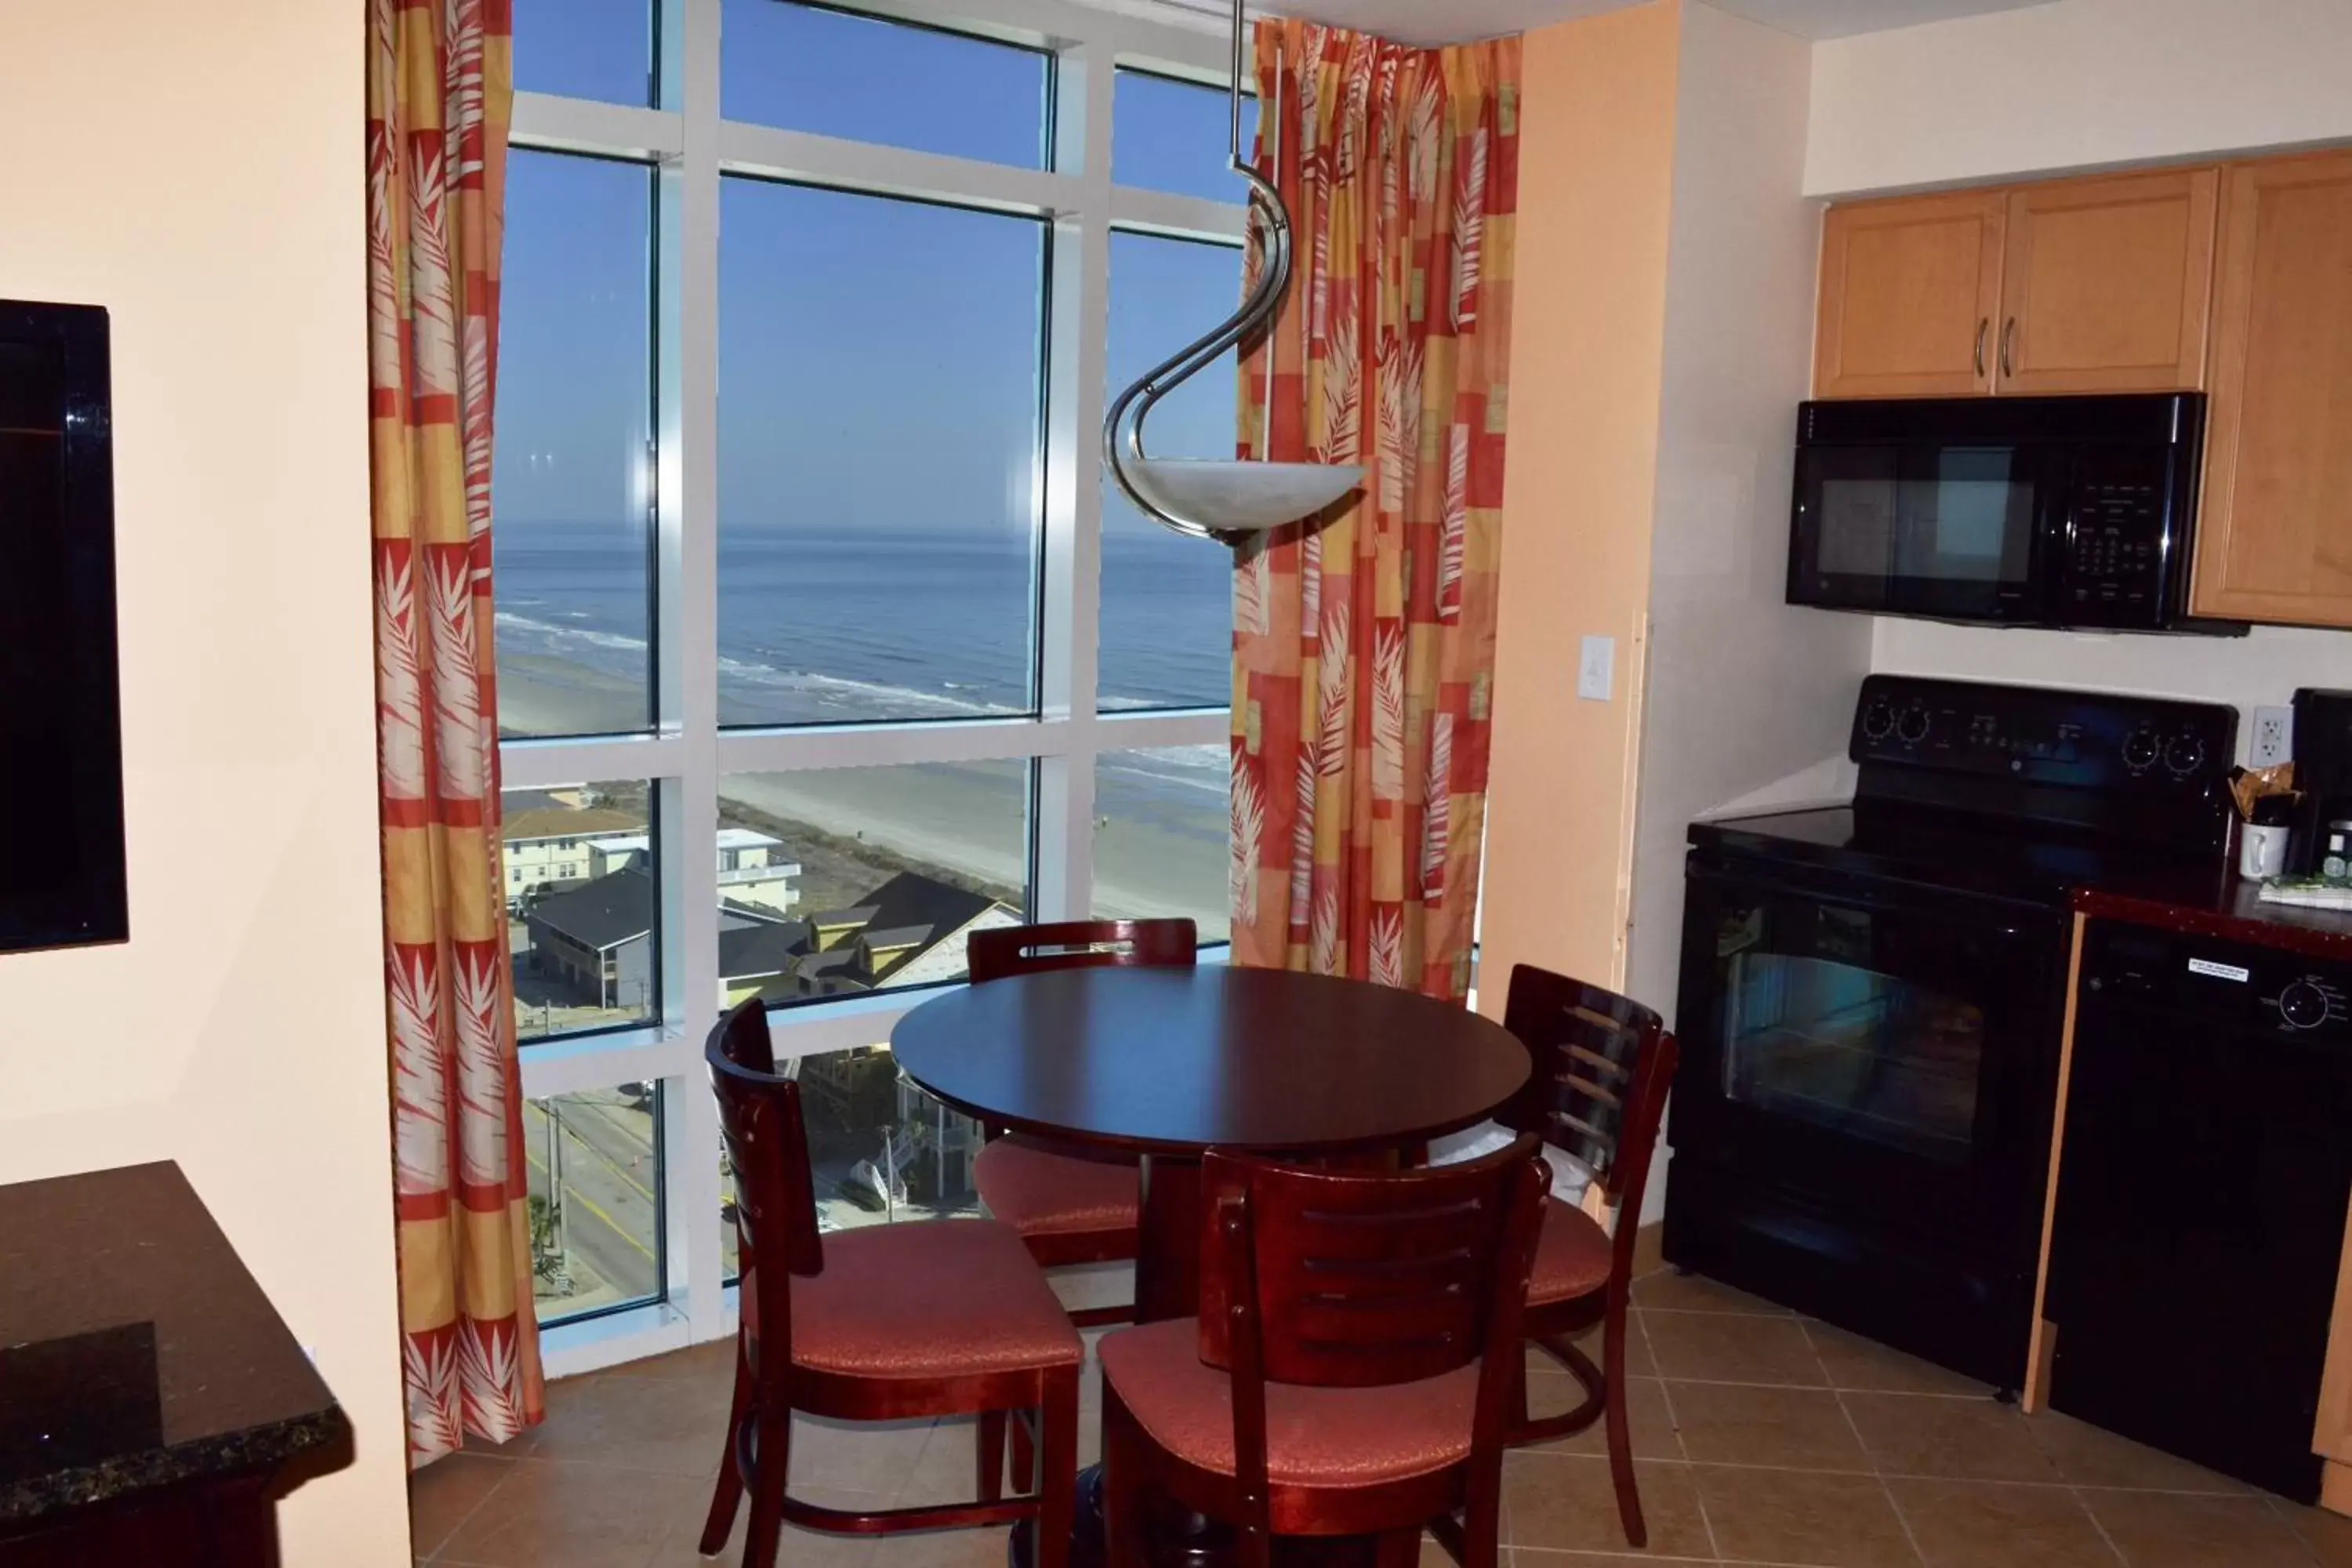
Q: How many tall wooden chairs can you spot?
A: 4